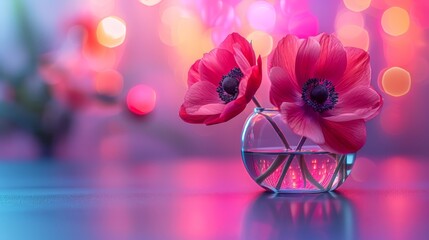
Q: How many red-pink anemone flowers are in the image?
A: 2